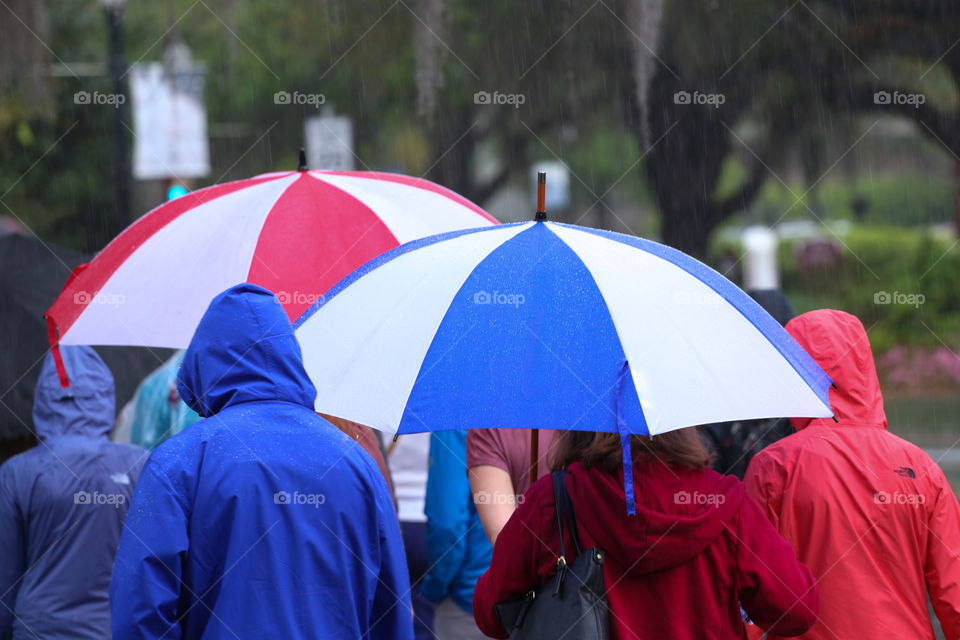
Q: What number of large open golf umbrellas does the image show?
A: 2